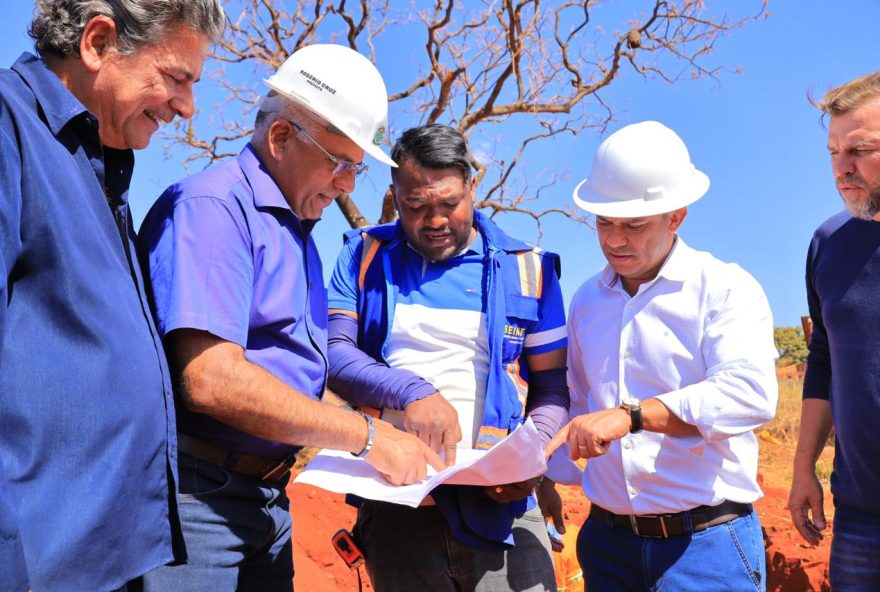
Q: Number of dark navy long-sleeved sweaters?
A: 1